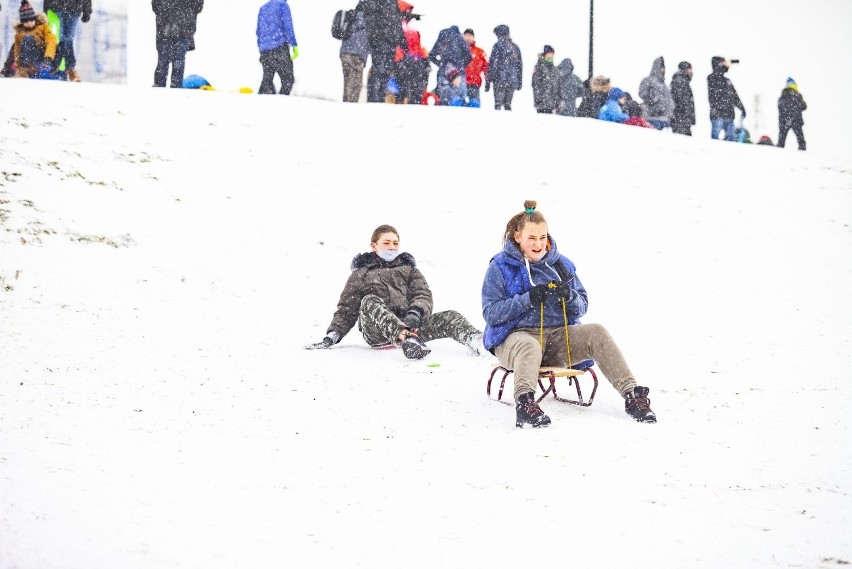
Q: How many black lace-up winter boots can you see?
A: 2